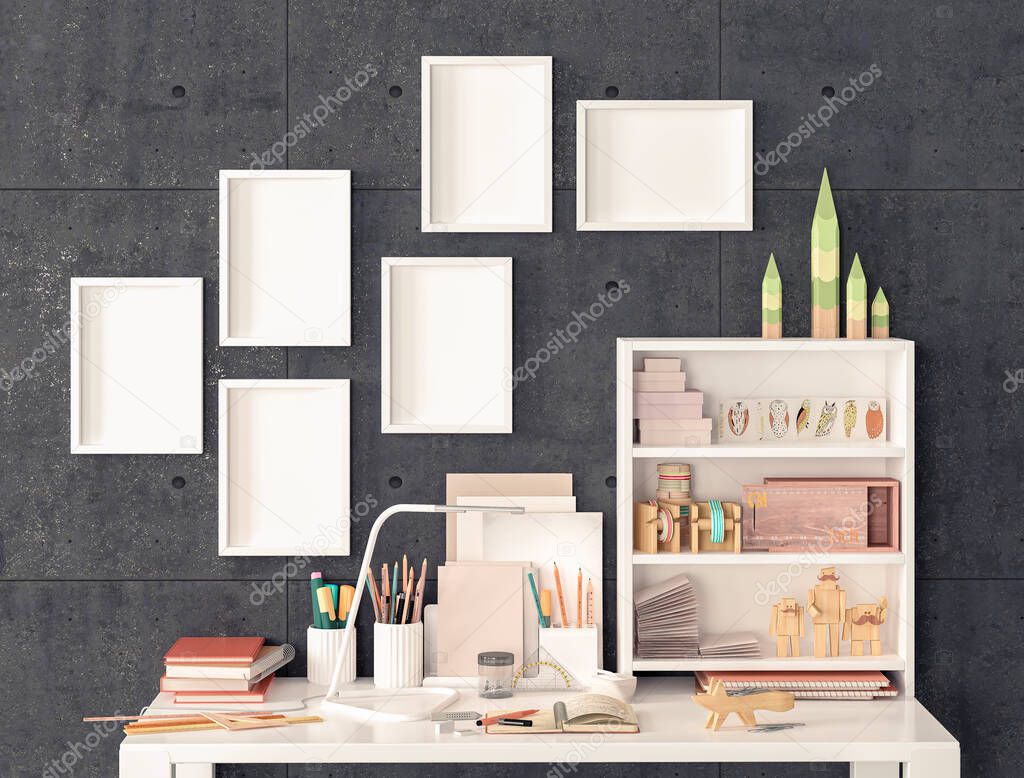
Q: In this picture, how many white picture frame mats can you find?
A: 6